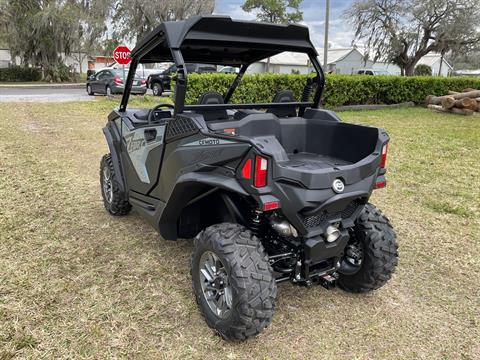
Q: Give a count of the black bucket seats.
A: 2